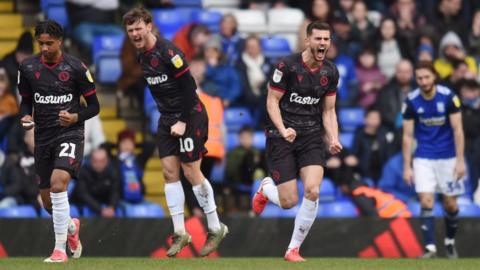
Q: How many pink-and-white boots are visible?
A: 2